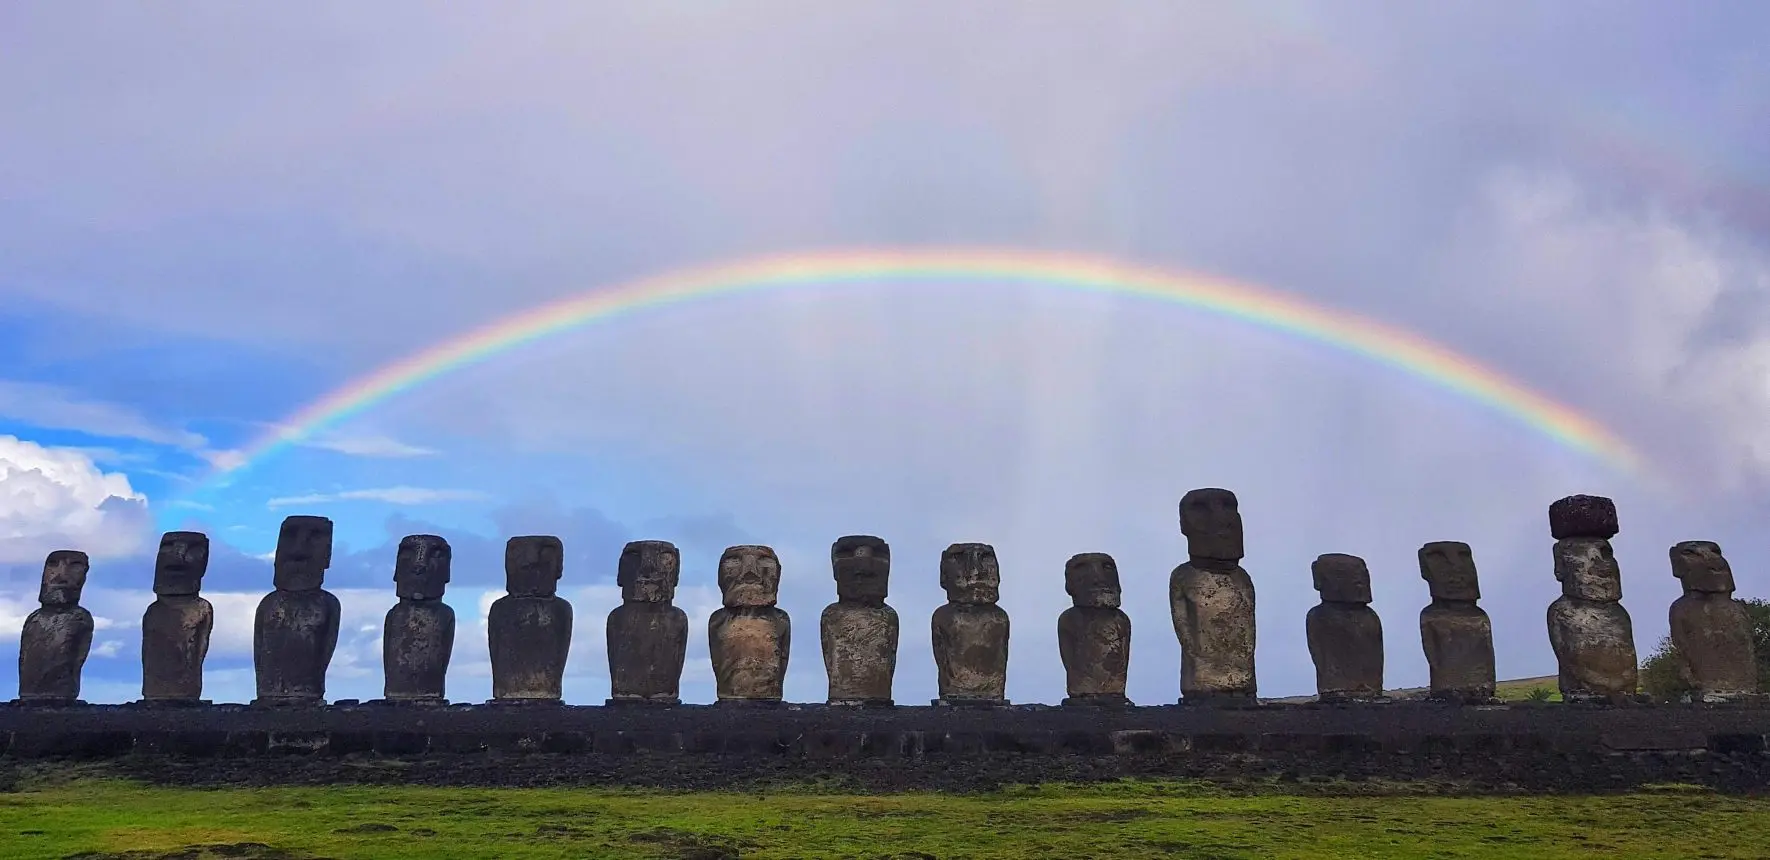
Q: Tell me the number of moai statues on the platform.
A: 15